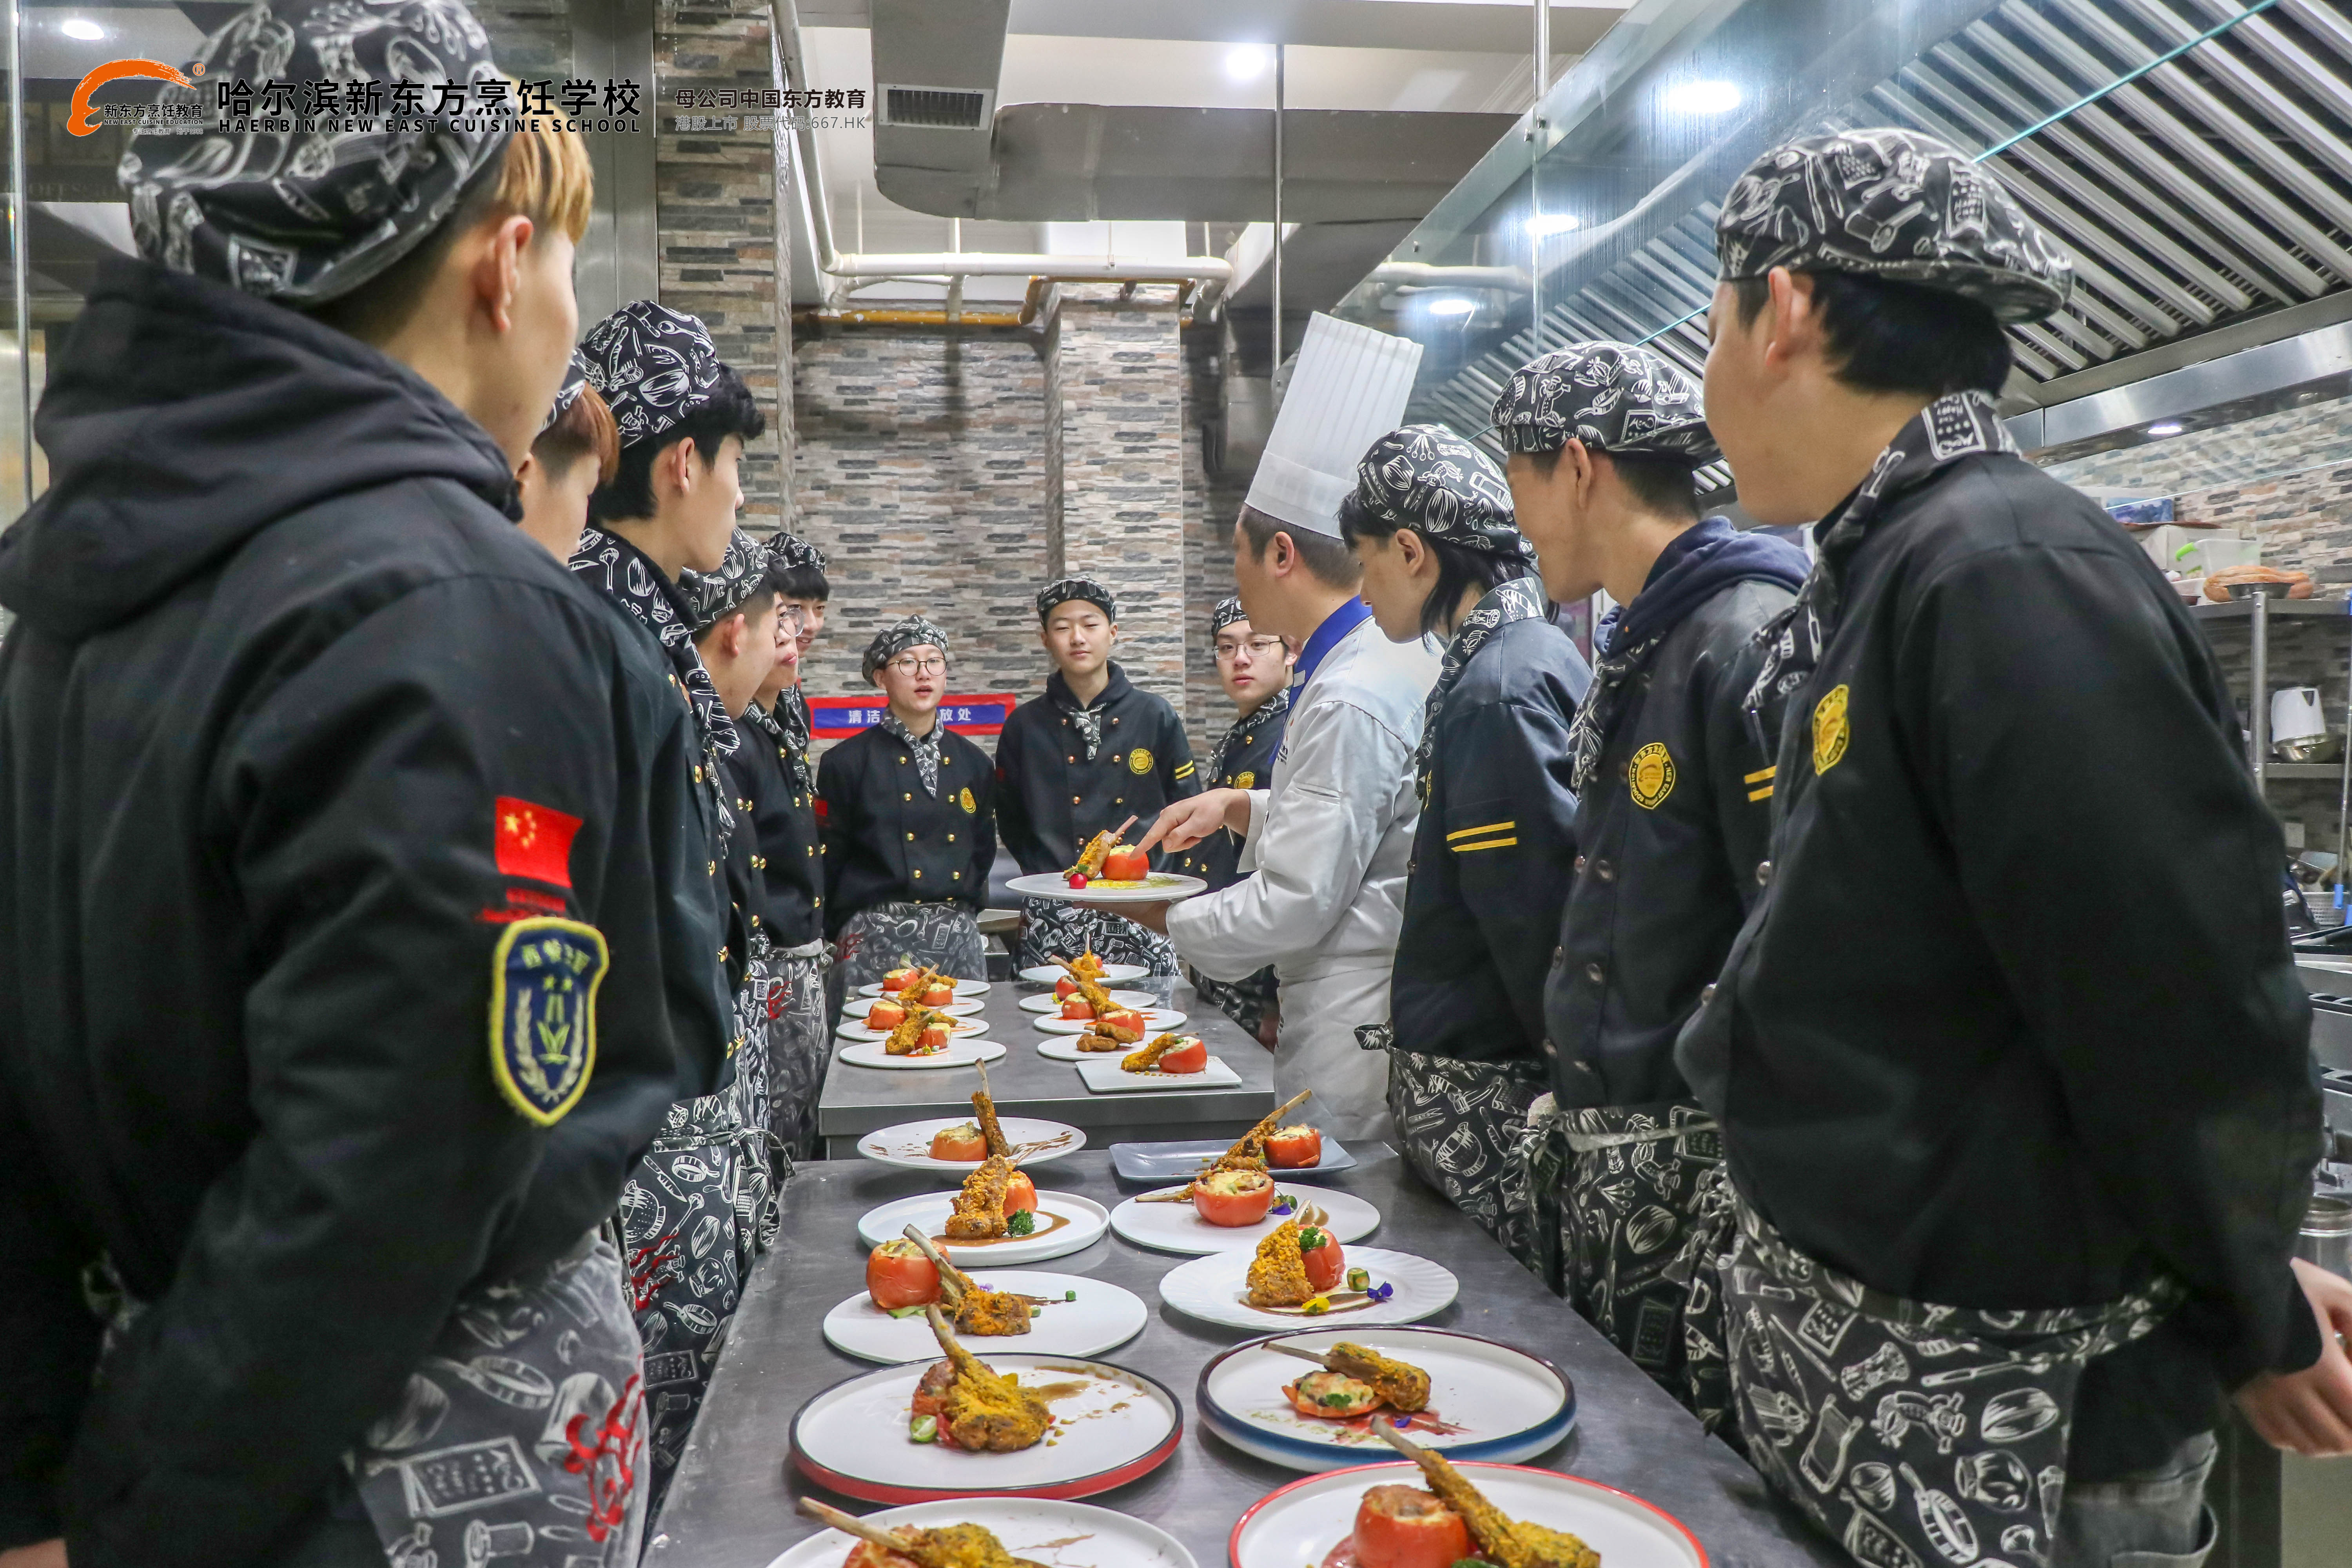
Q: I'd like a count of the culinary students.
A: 12